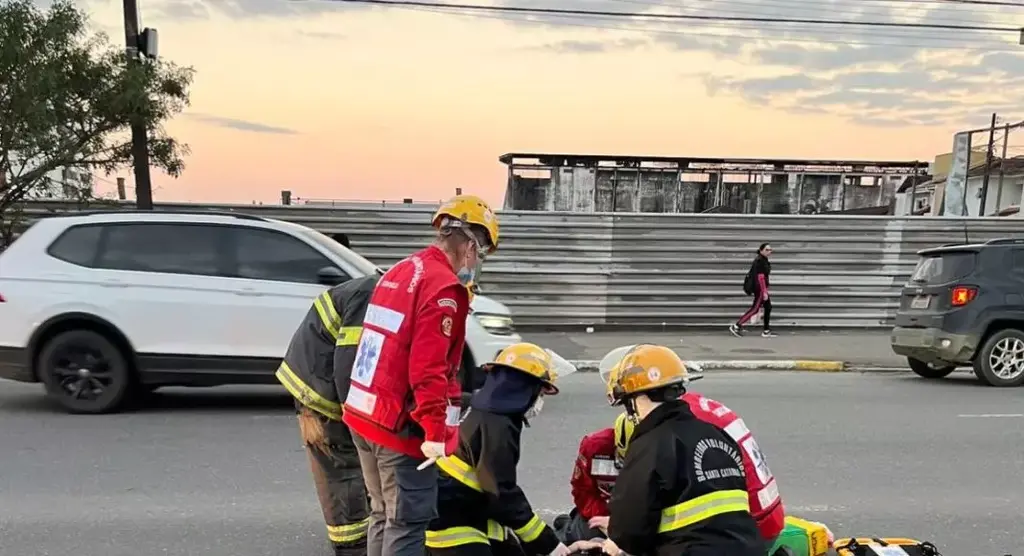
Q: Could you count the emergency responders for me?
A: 6